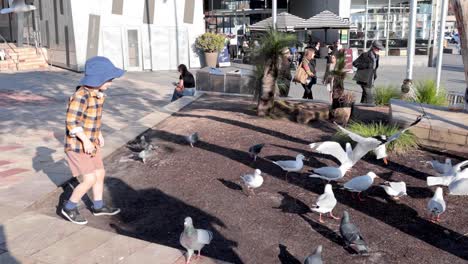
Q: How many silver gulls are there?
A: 11